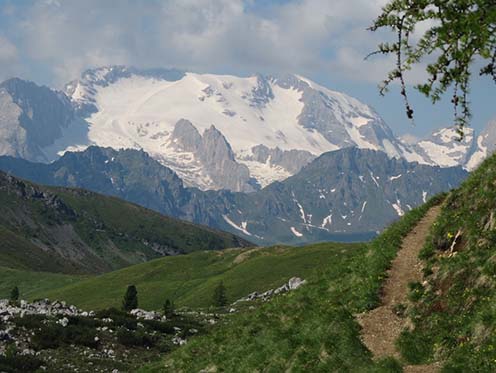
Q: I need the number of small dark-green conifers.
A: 4